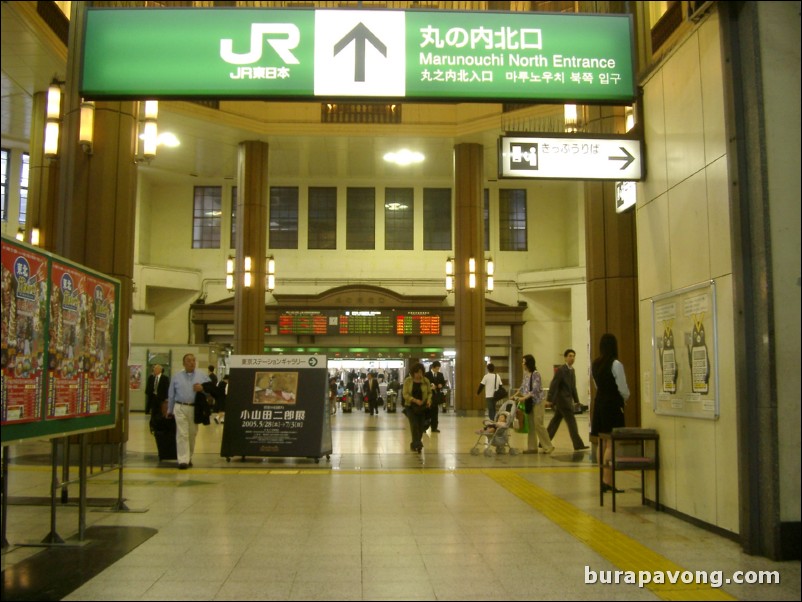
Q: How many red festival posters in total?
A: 3